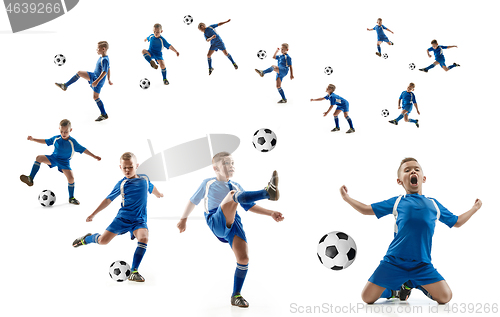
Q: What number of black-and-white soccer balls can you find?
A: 12